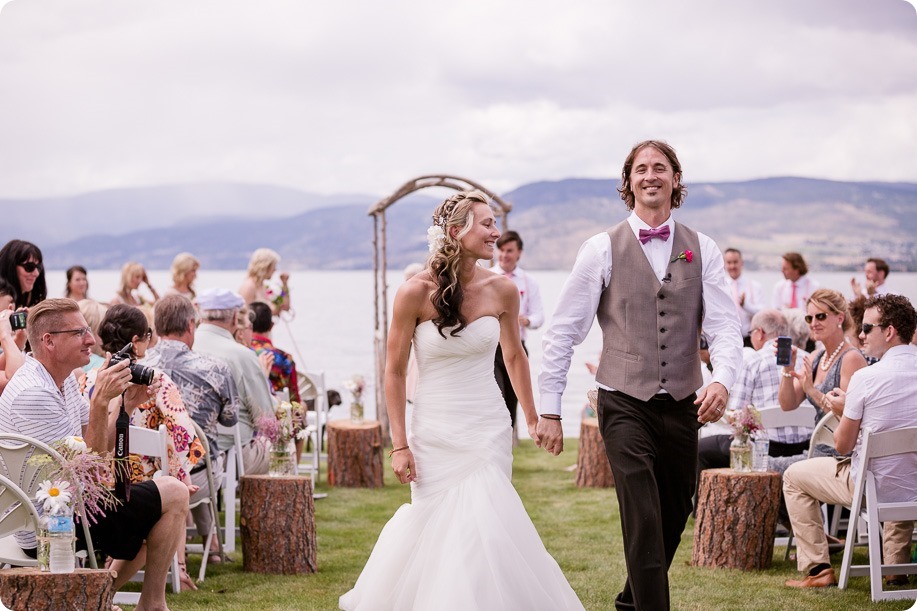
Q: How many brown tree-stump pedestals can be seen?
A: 5